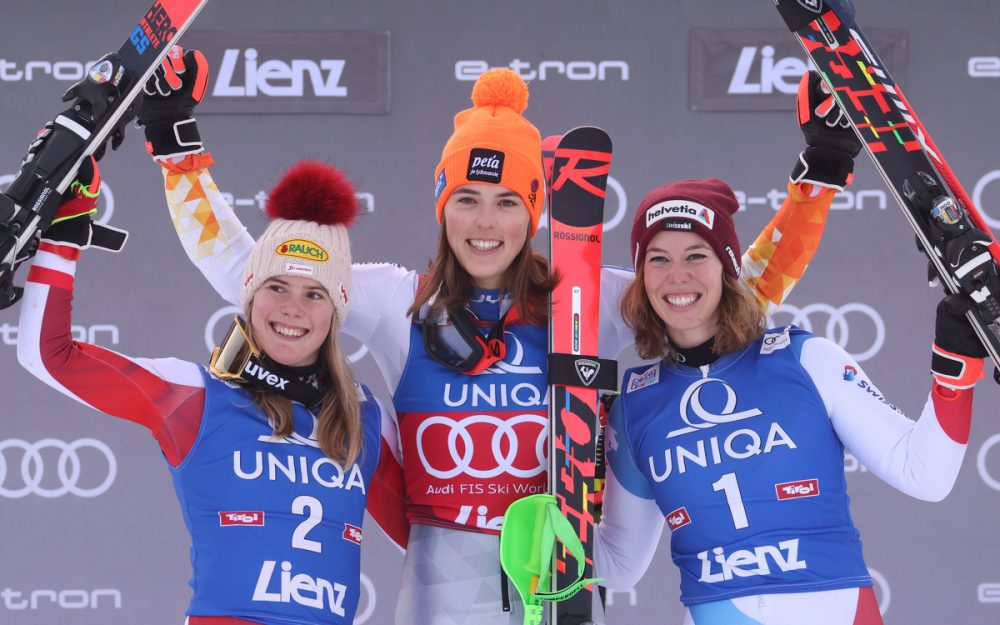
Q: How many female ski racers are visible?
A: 3